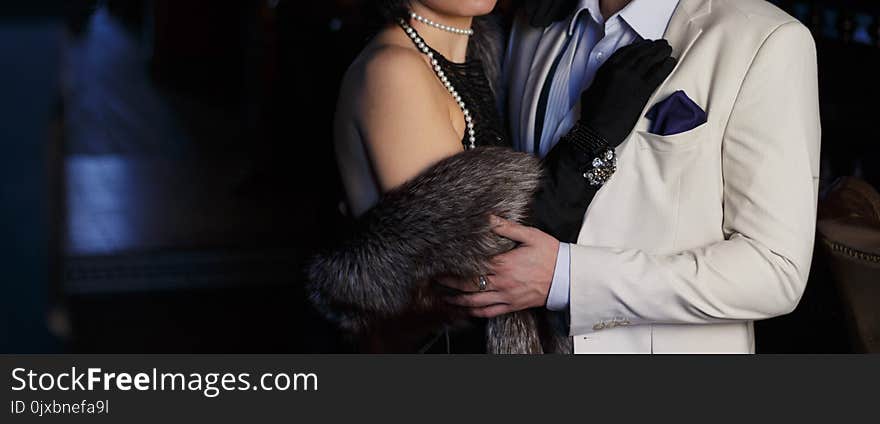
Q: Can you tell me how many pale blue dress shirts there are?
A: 1